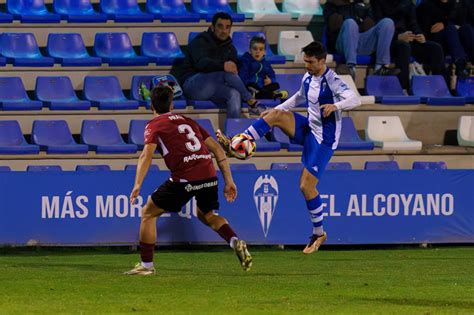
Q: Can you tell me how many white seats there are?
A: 6